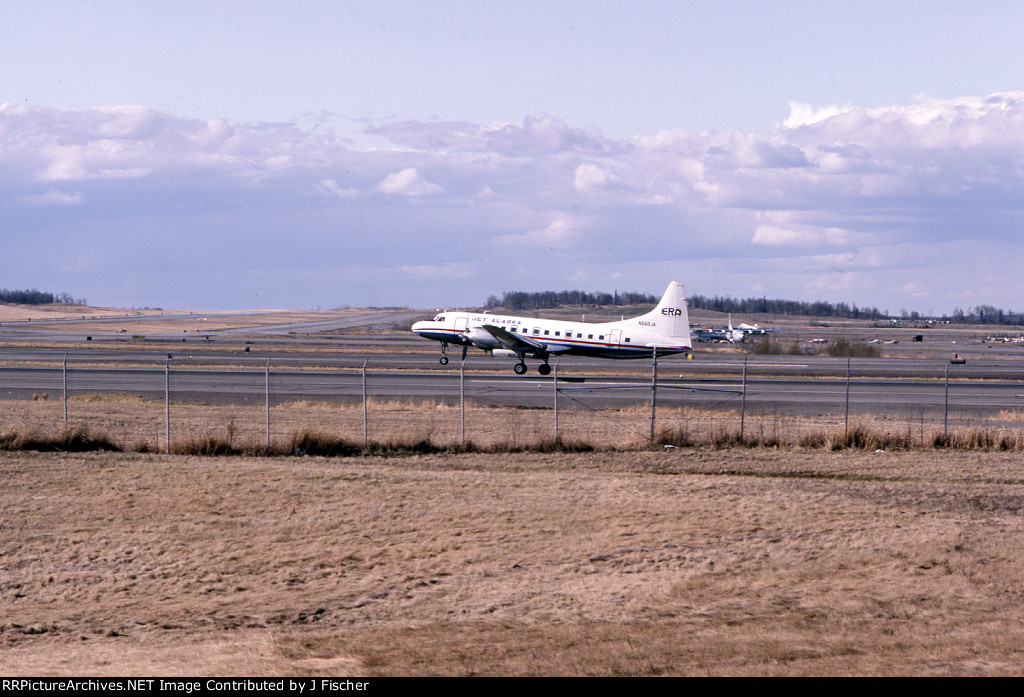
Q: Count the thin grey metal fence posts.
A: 10